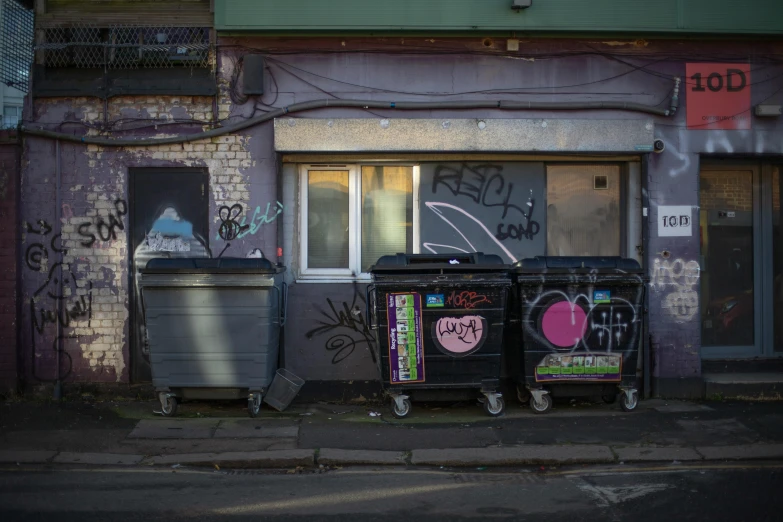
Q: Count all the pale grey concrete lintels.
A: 1